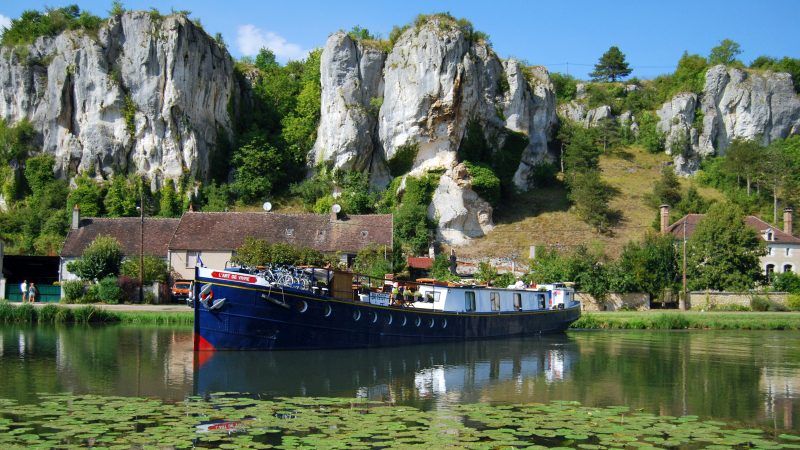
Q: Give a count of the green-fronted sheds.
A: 1